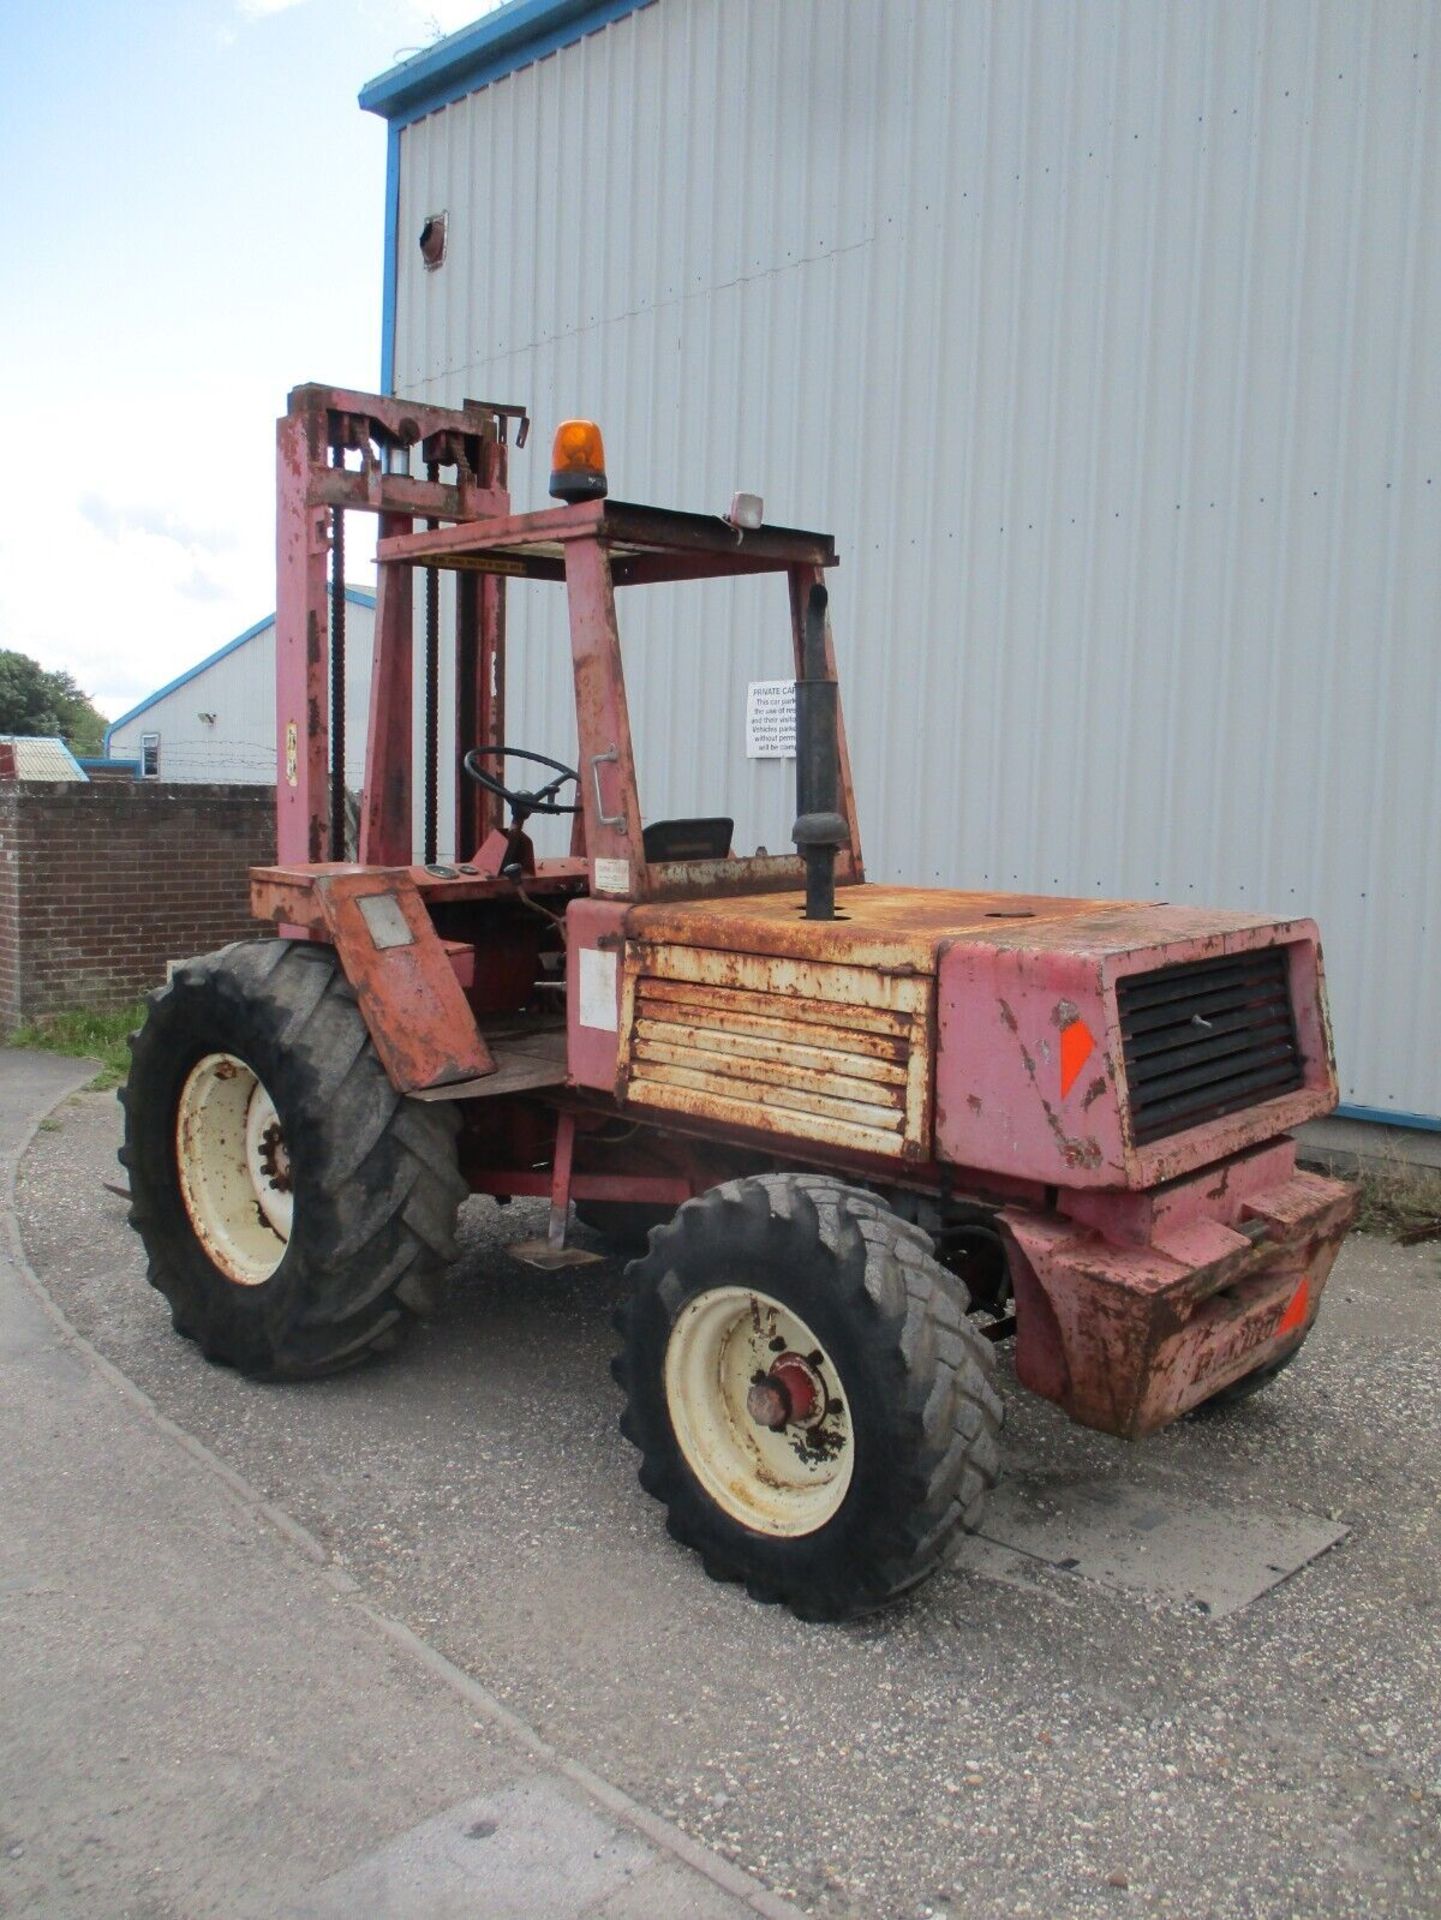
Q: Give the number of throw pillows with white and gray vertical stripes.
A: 0